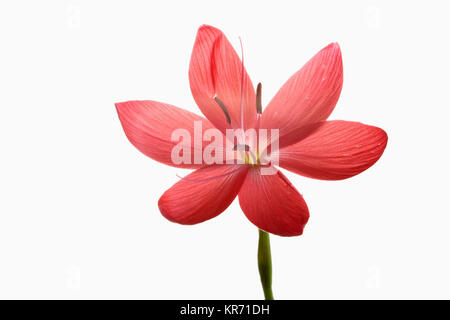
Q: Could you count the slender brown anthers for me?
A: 3